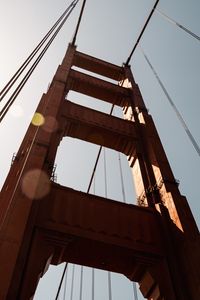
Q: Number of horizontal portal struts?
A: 4